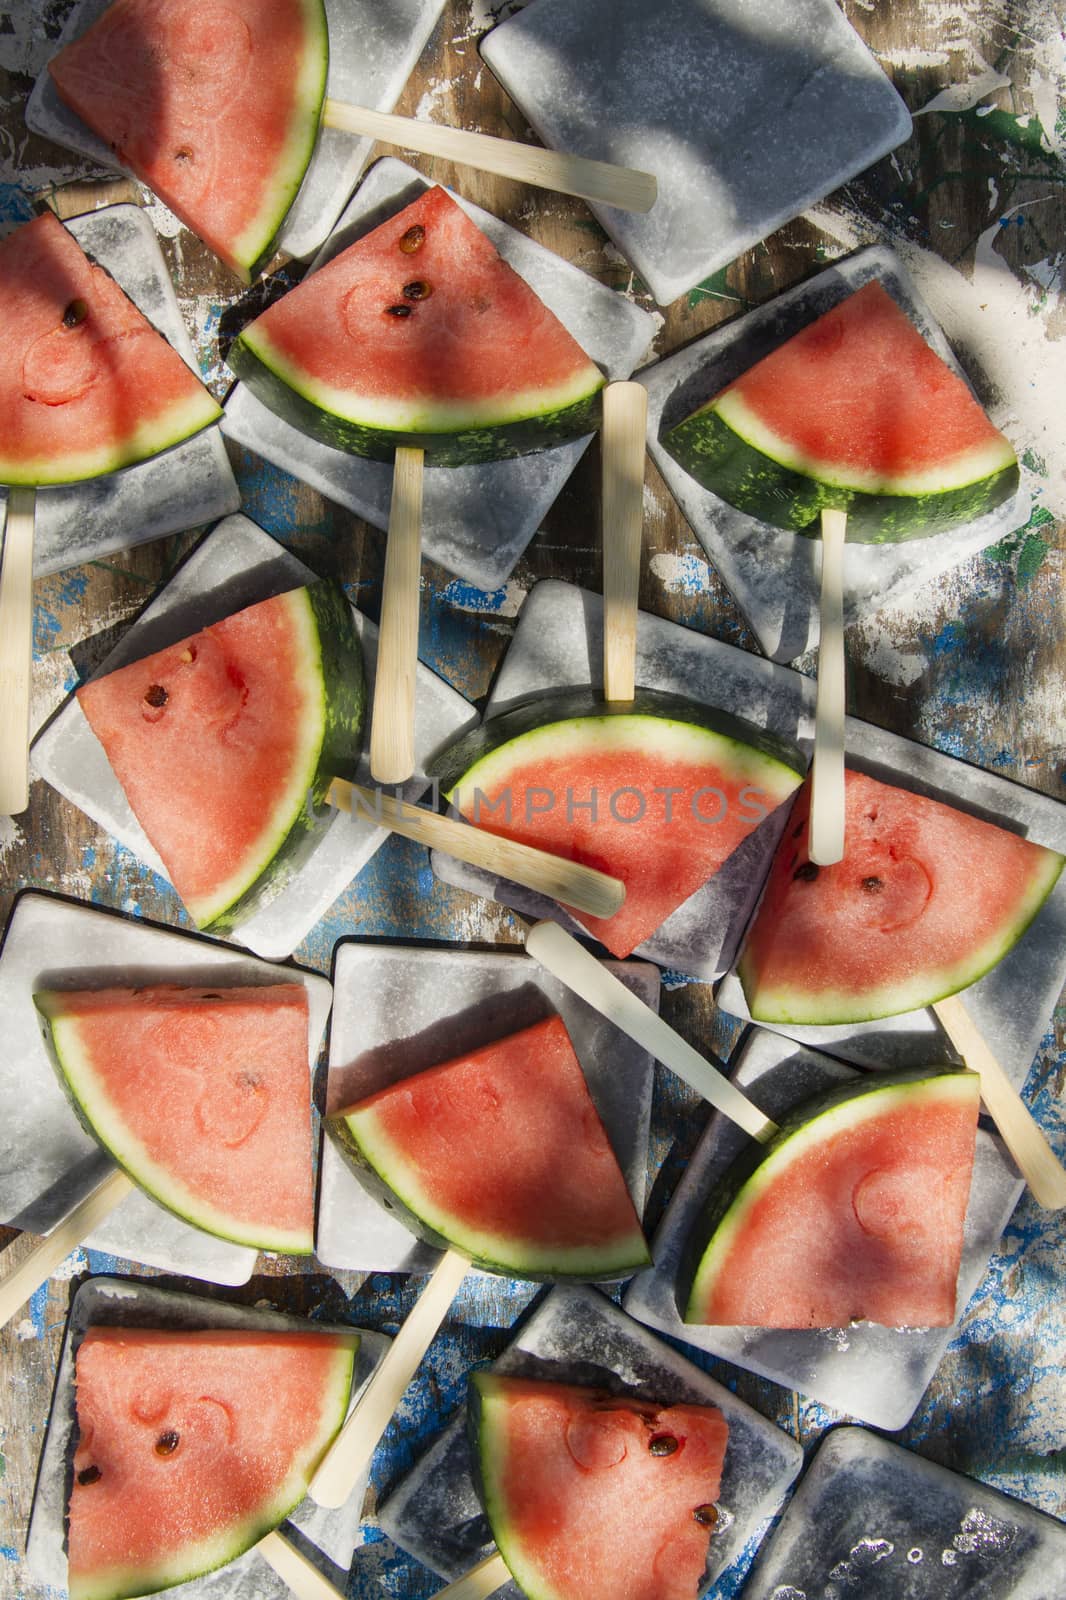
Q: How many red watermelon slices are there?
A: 12